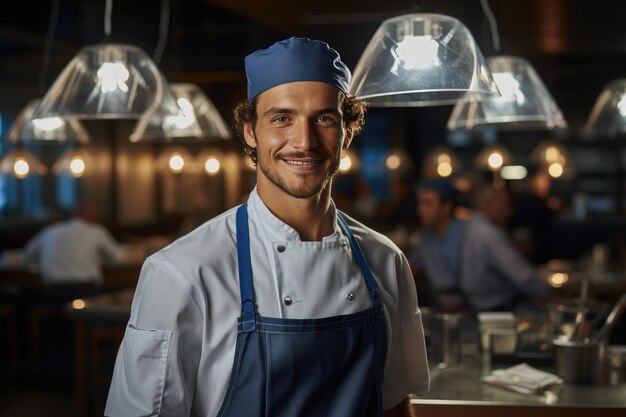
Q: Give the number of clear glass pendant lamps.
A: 6